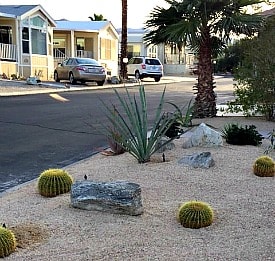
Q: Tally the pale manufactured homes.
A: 3